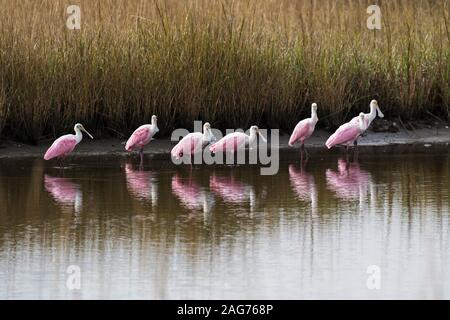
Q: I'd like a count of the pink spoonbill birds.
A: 7